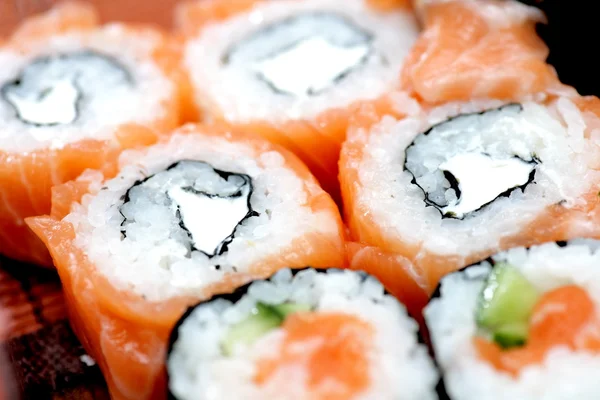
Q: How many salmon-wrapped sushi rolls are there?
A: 4